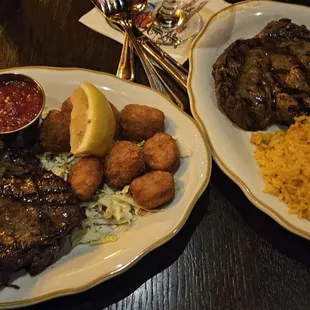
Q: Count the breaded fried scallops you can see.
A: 8